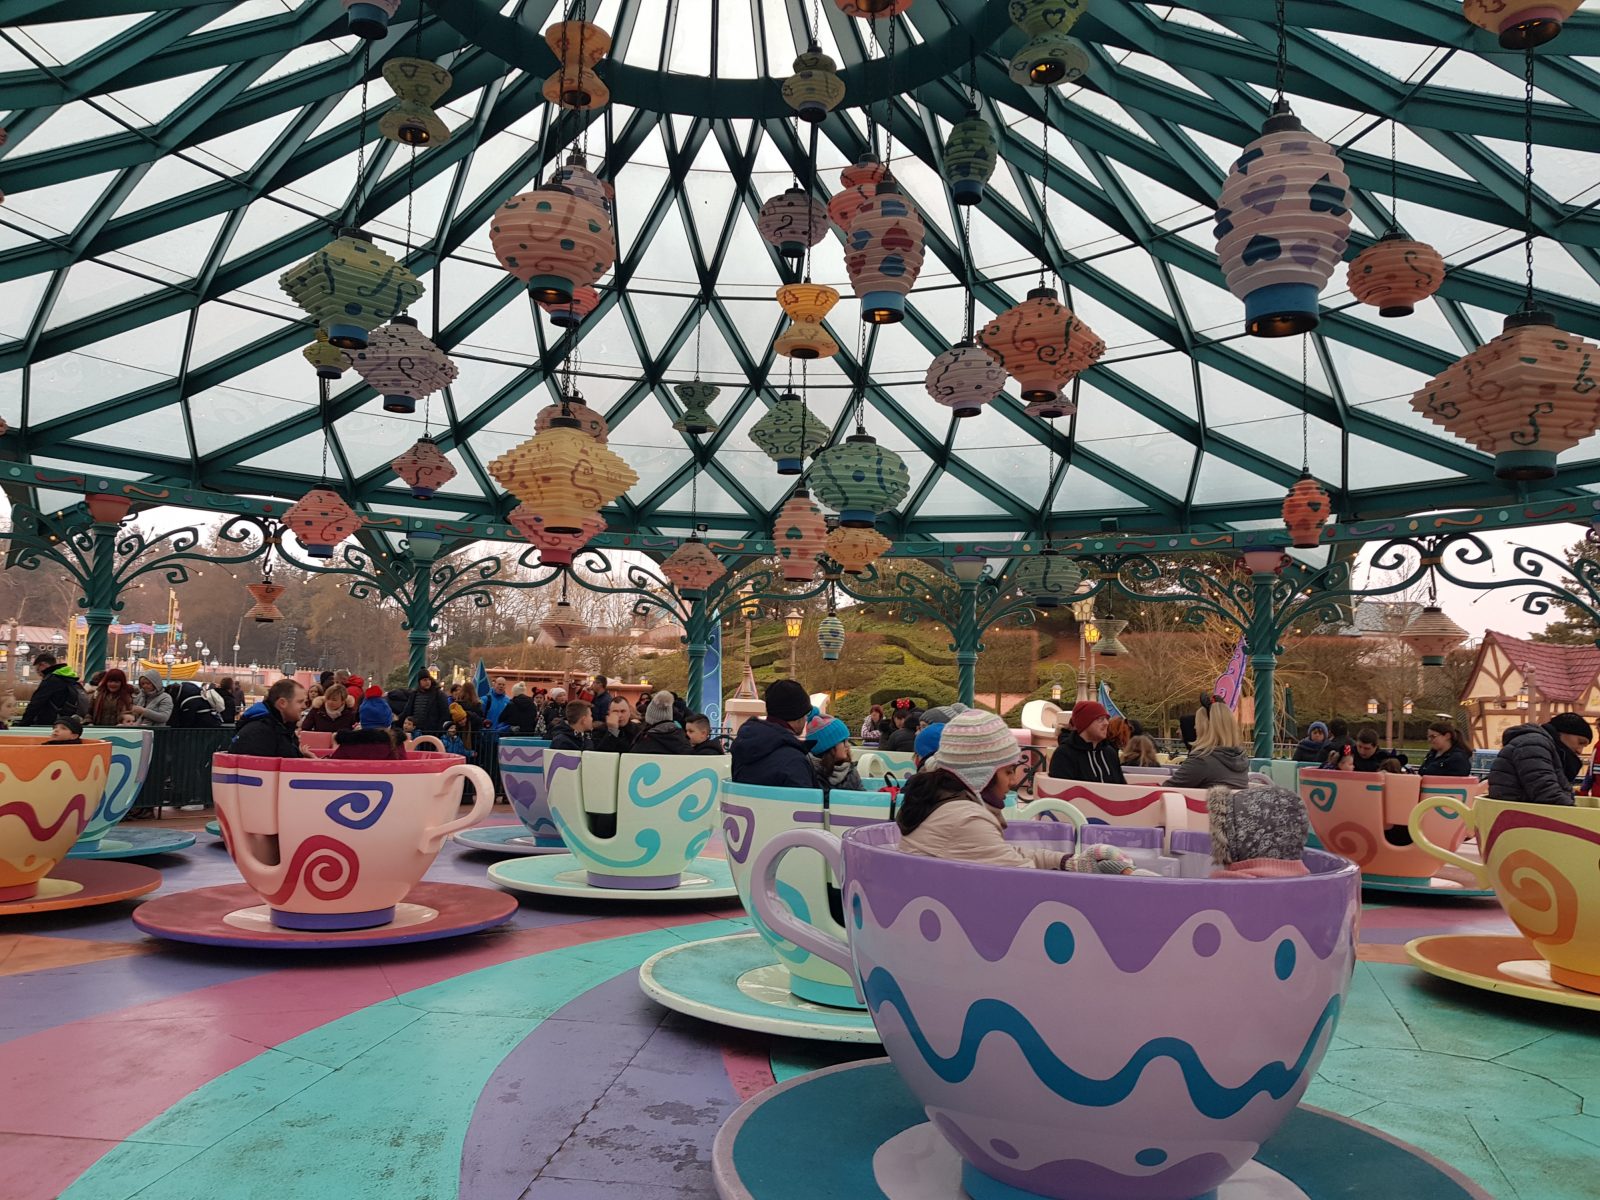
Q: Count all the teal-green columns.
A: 5